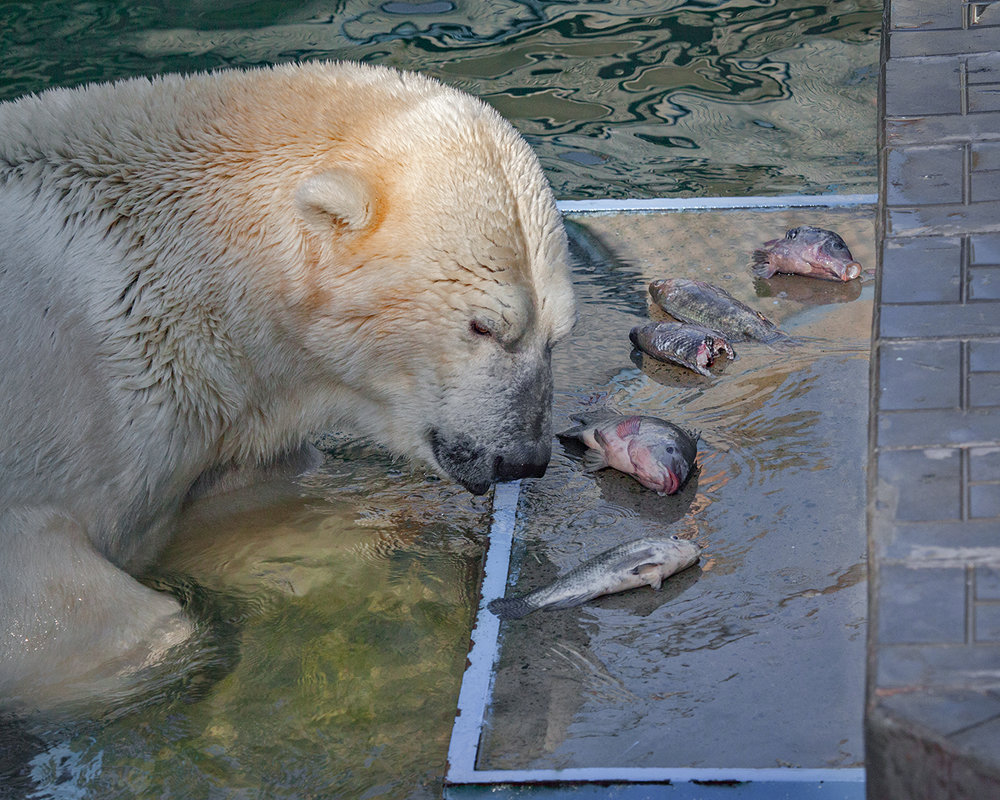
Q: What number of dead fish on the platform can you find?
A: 5